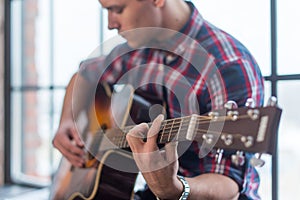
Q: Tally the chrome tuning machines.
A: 6